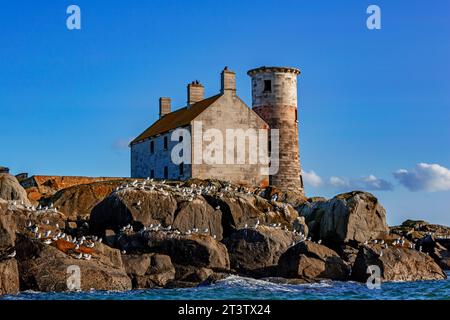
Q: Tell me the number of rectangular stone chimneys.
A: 3